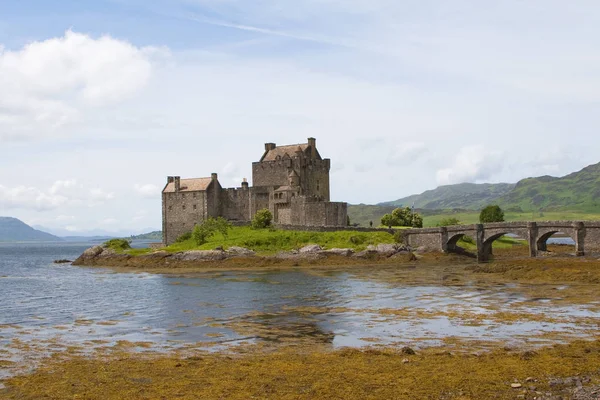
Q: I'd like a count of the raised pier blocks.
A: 4